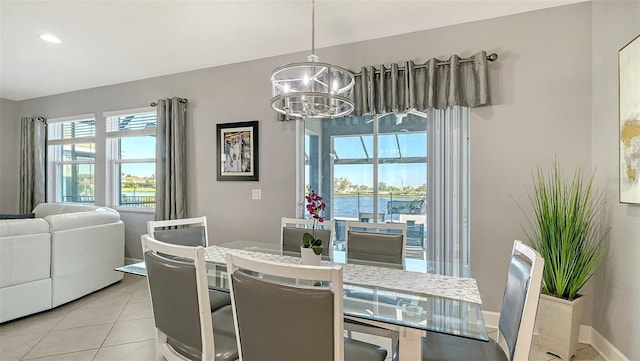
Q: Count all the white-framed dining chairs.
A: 6